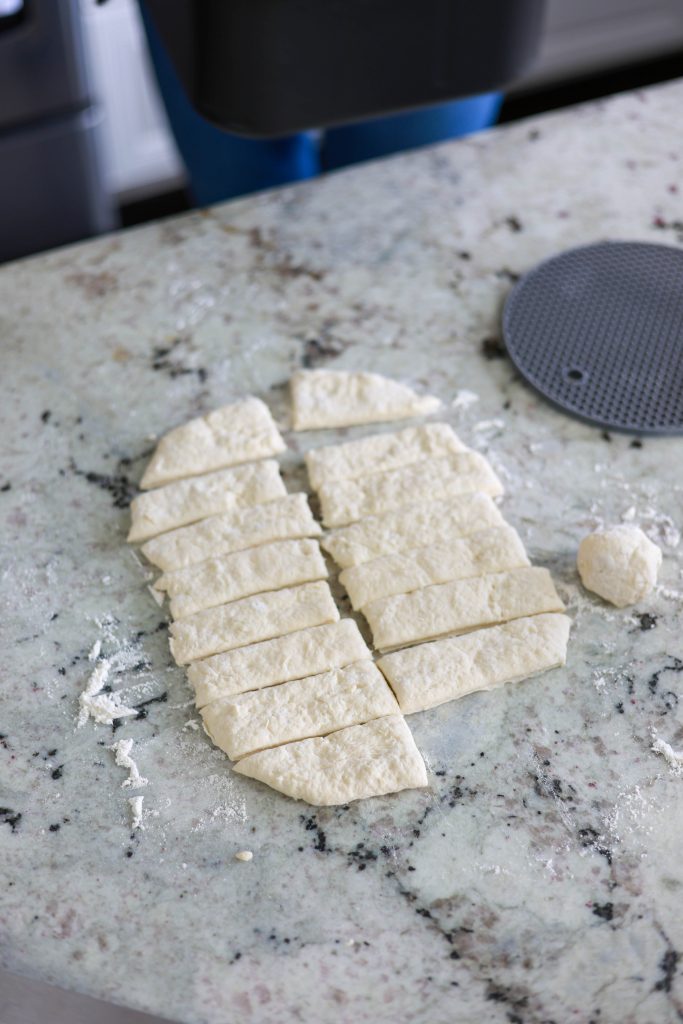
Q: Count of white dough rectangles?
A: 12